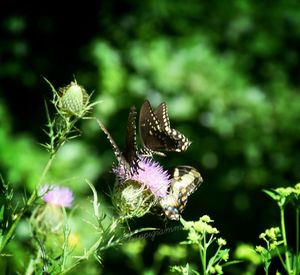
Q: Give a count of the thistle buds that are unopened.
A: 1